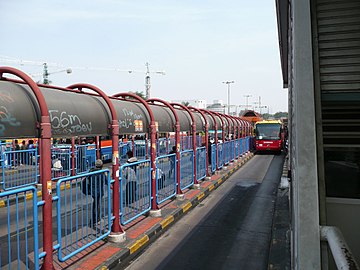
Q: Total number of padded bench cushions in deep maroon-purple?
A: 0